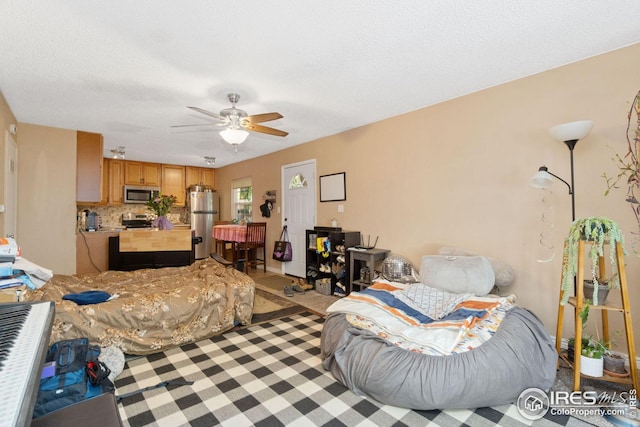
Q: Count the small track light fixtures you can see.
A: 2